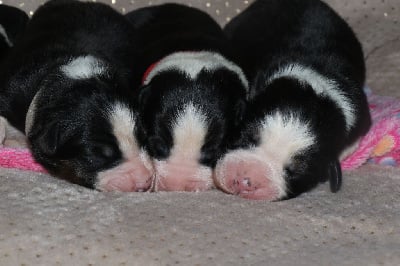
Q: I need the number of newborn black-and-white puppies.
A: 3